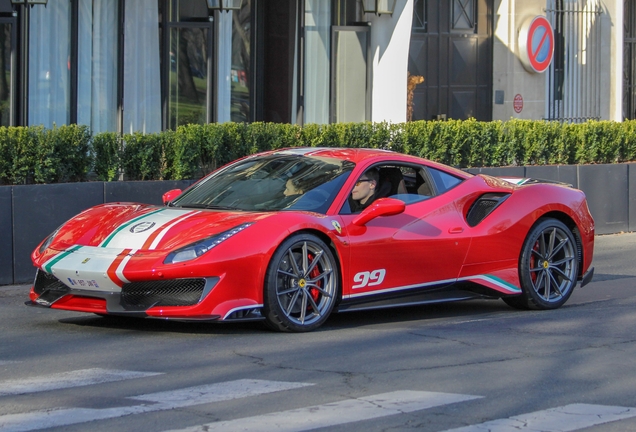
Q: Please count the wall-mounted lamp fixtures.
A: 3